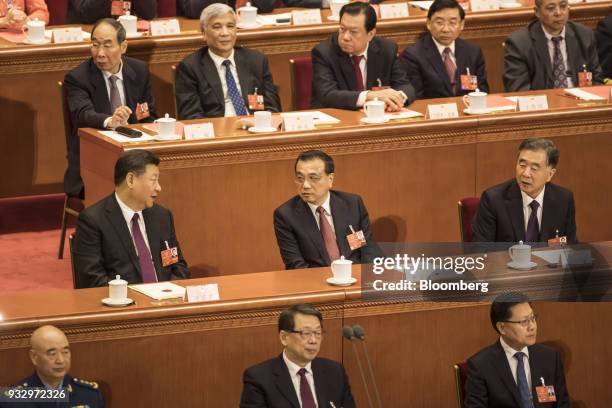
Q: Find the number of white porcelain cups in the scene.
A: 11